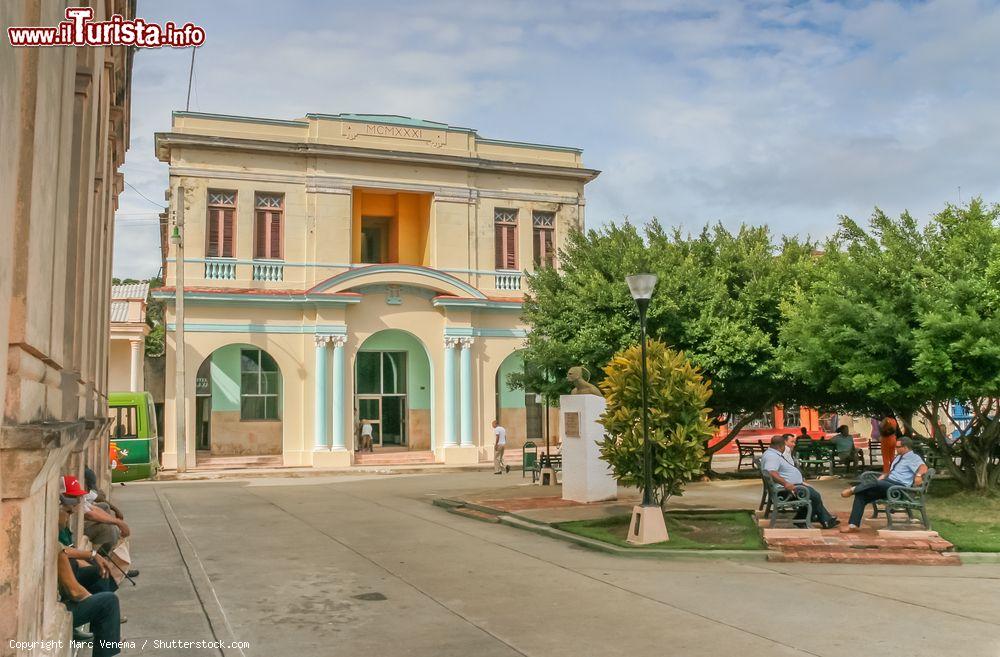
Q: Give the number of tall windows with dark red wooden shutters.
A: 4